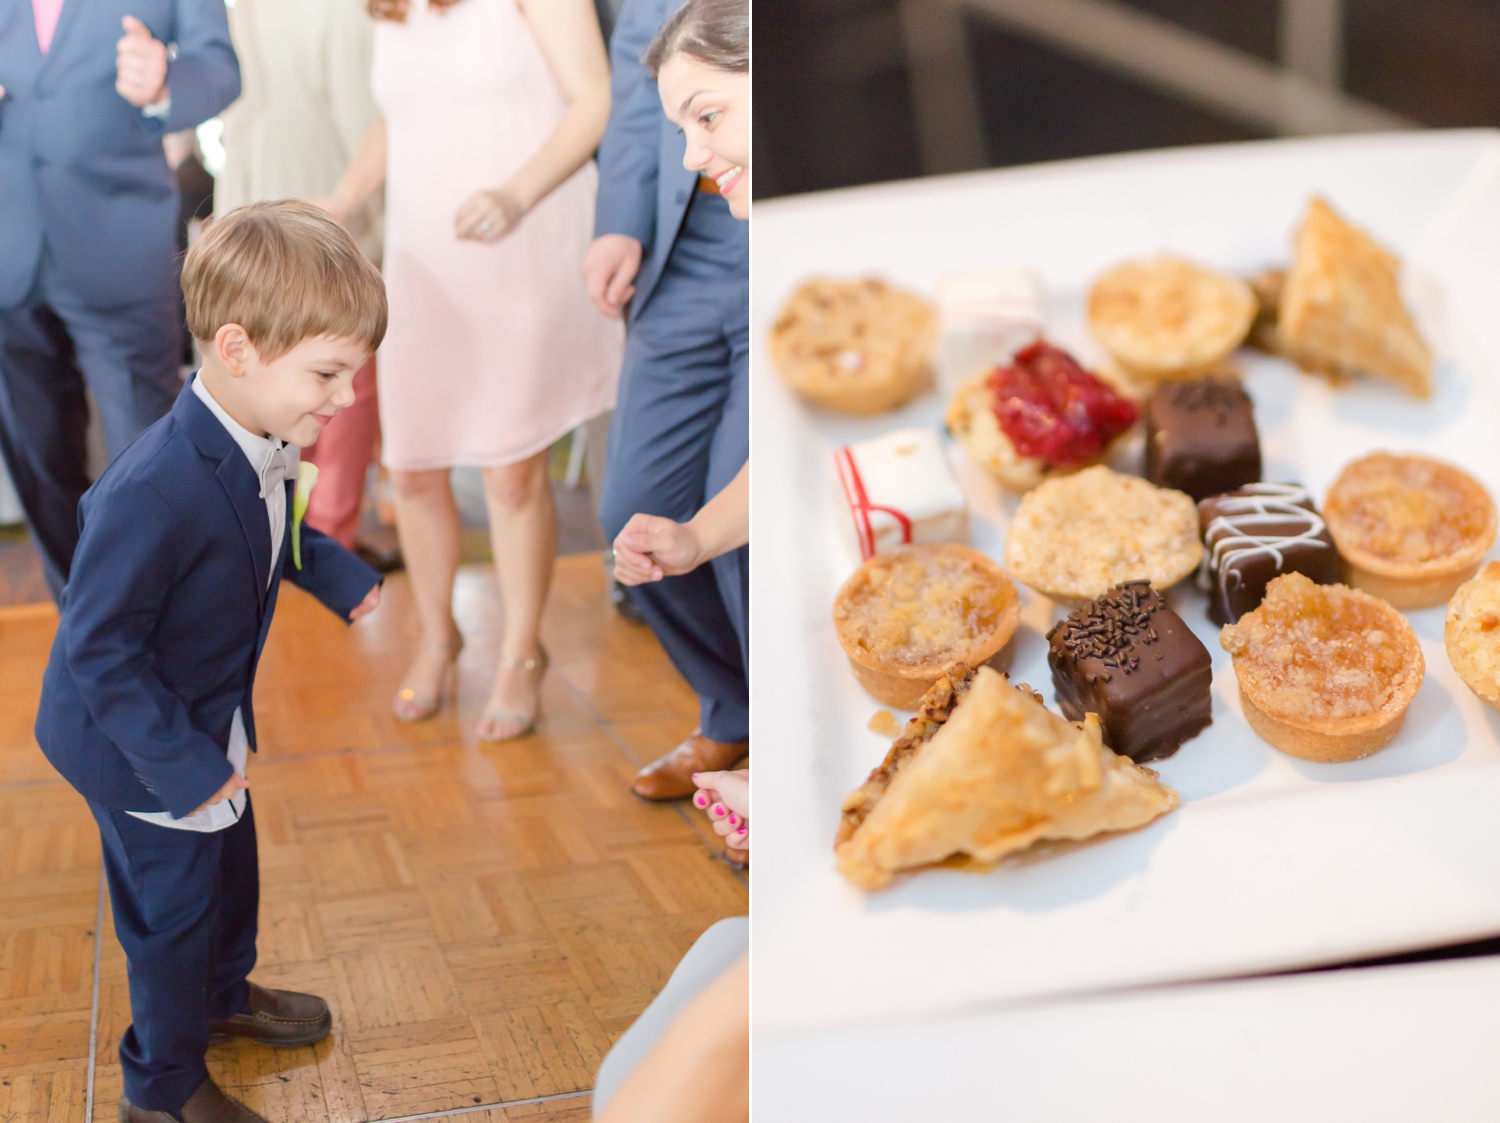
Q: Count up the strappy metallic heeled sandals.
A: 2